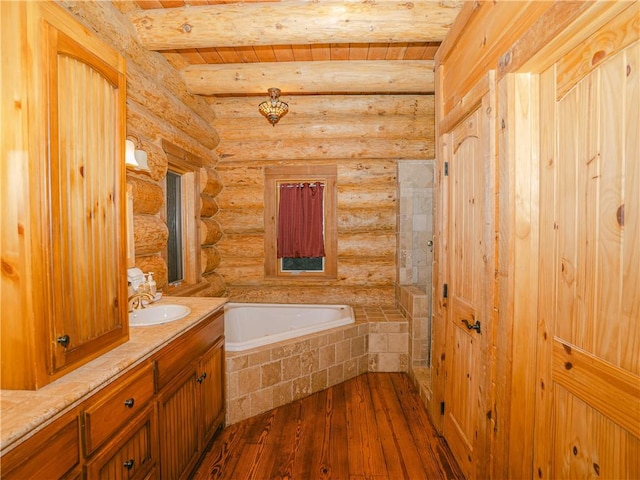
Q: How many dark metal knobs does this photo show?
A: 5